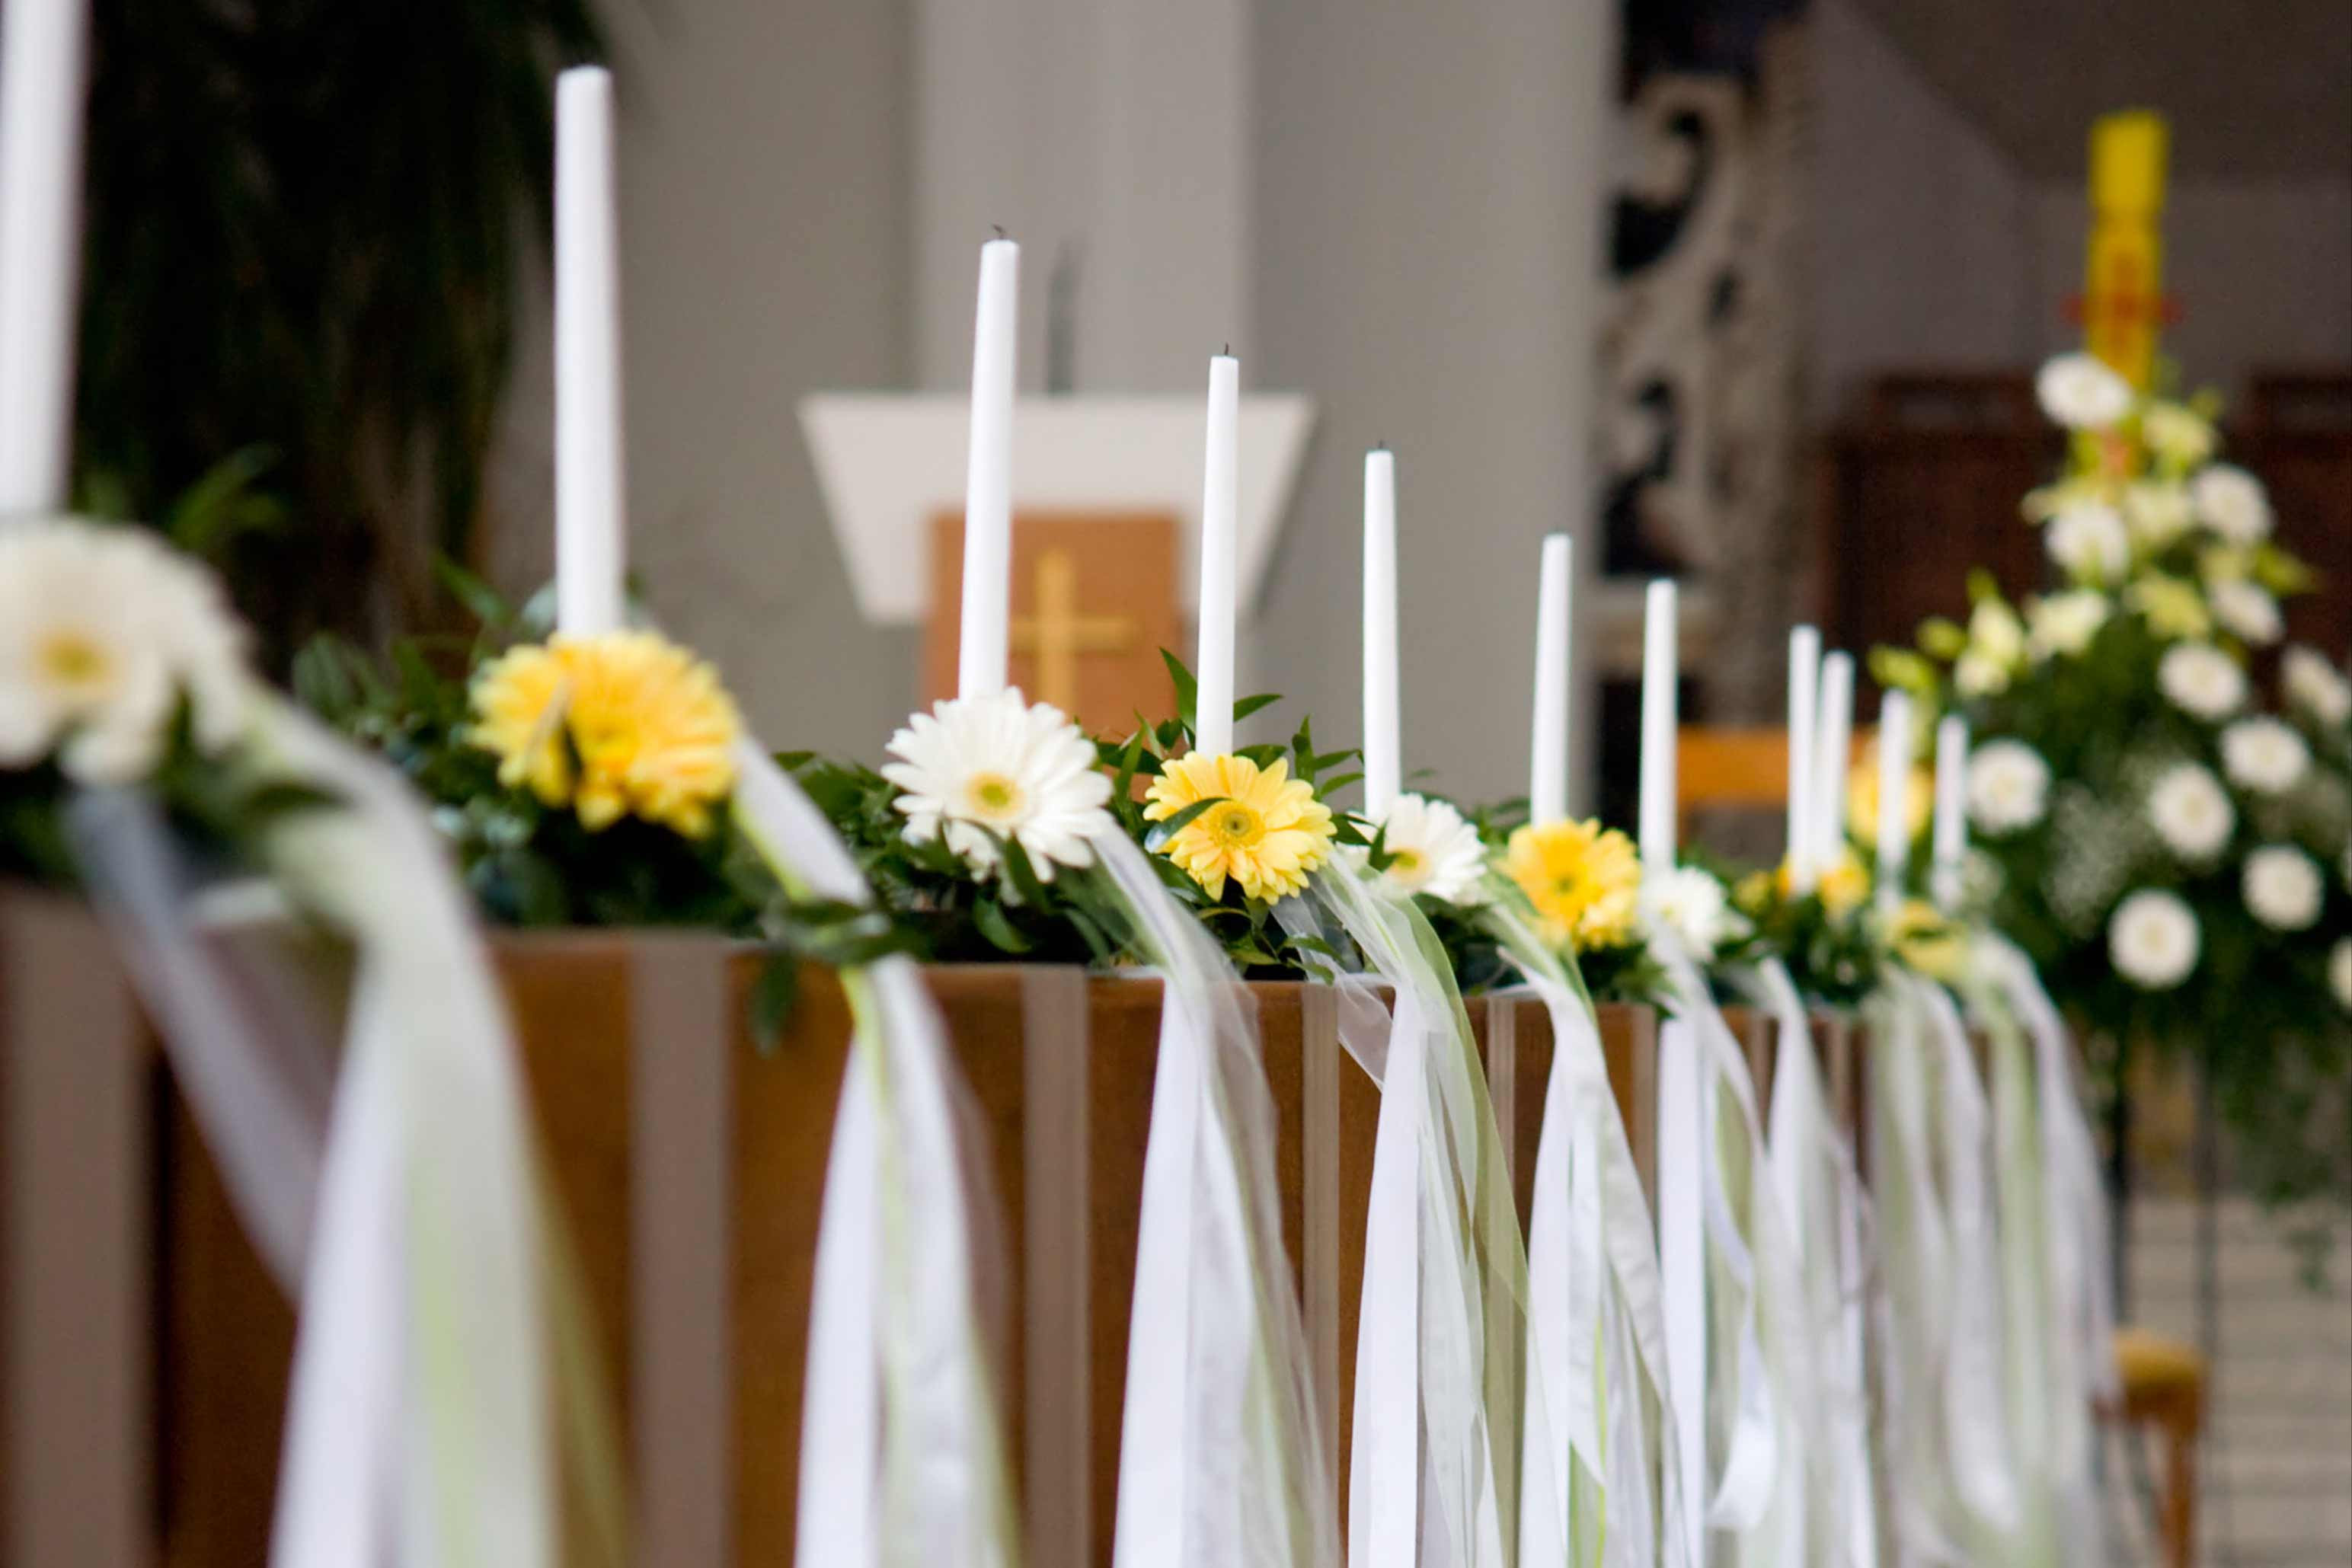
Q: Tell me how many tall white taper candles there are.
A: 11